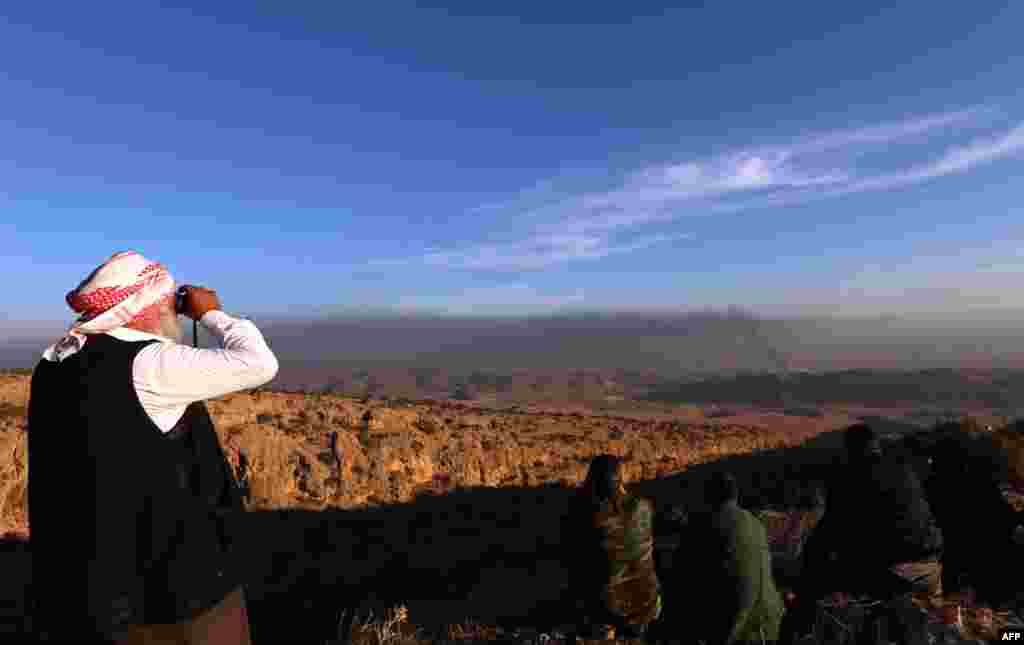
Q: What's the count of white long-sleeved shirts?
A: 1